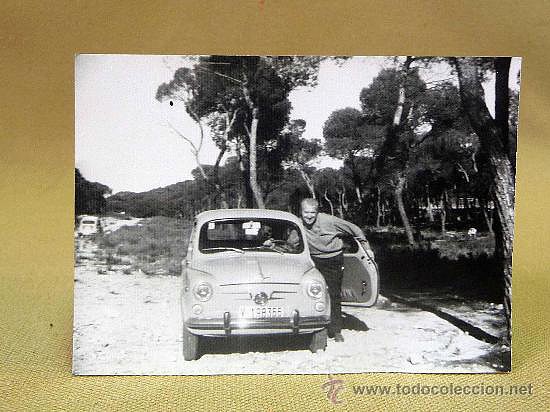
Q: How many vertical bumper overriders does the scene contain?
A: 2